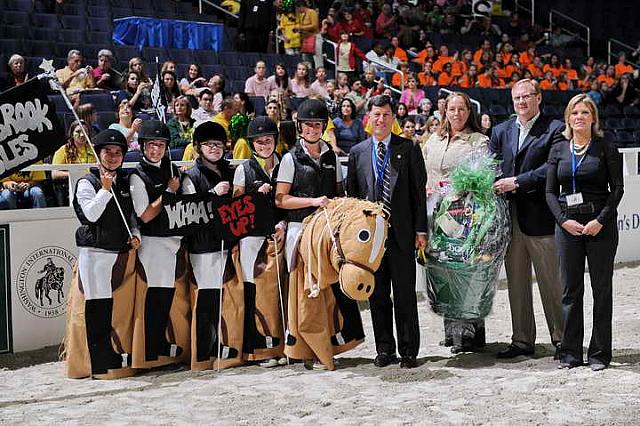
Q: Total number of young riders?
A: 5